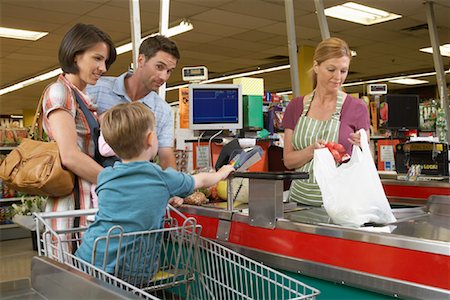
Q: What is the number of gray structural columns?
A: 5